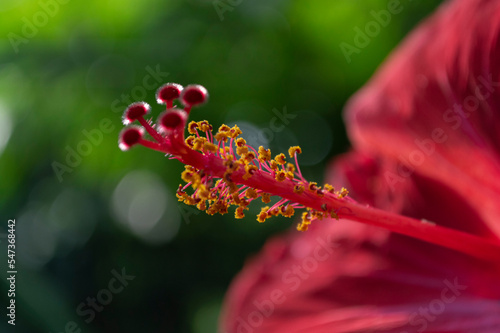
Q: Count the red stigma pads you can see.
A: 5